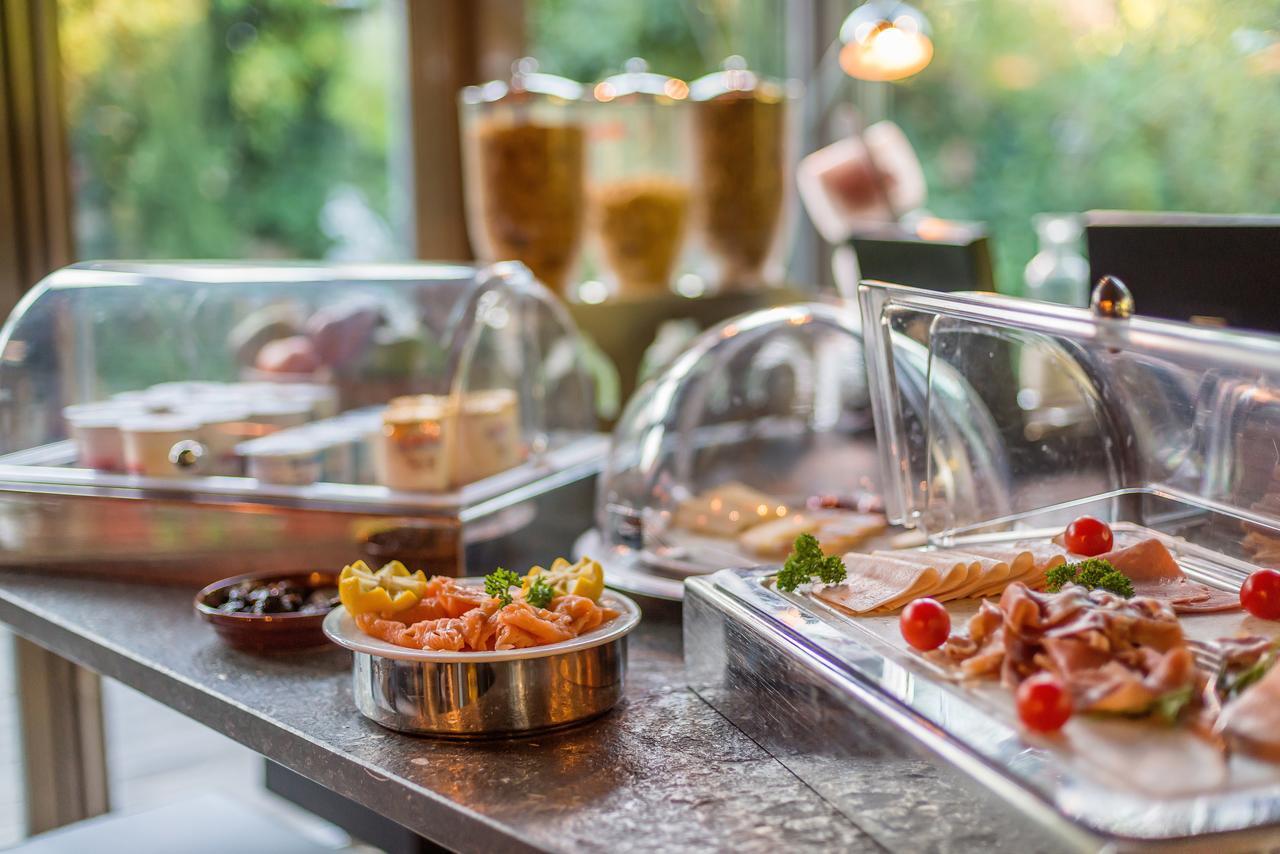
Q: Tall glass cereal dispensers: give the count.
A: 3